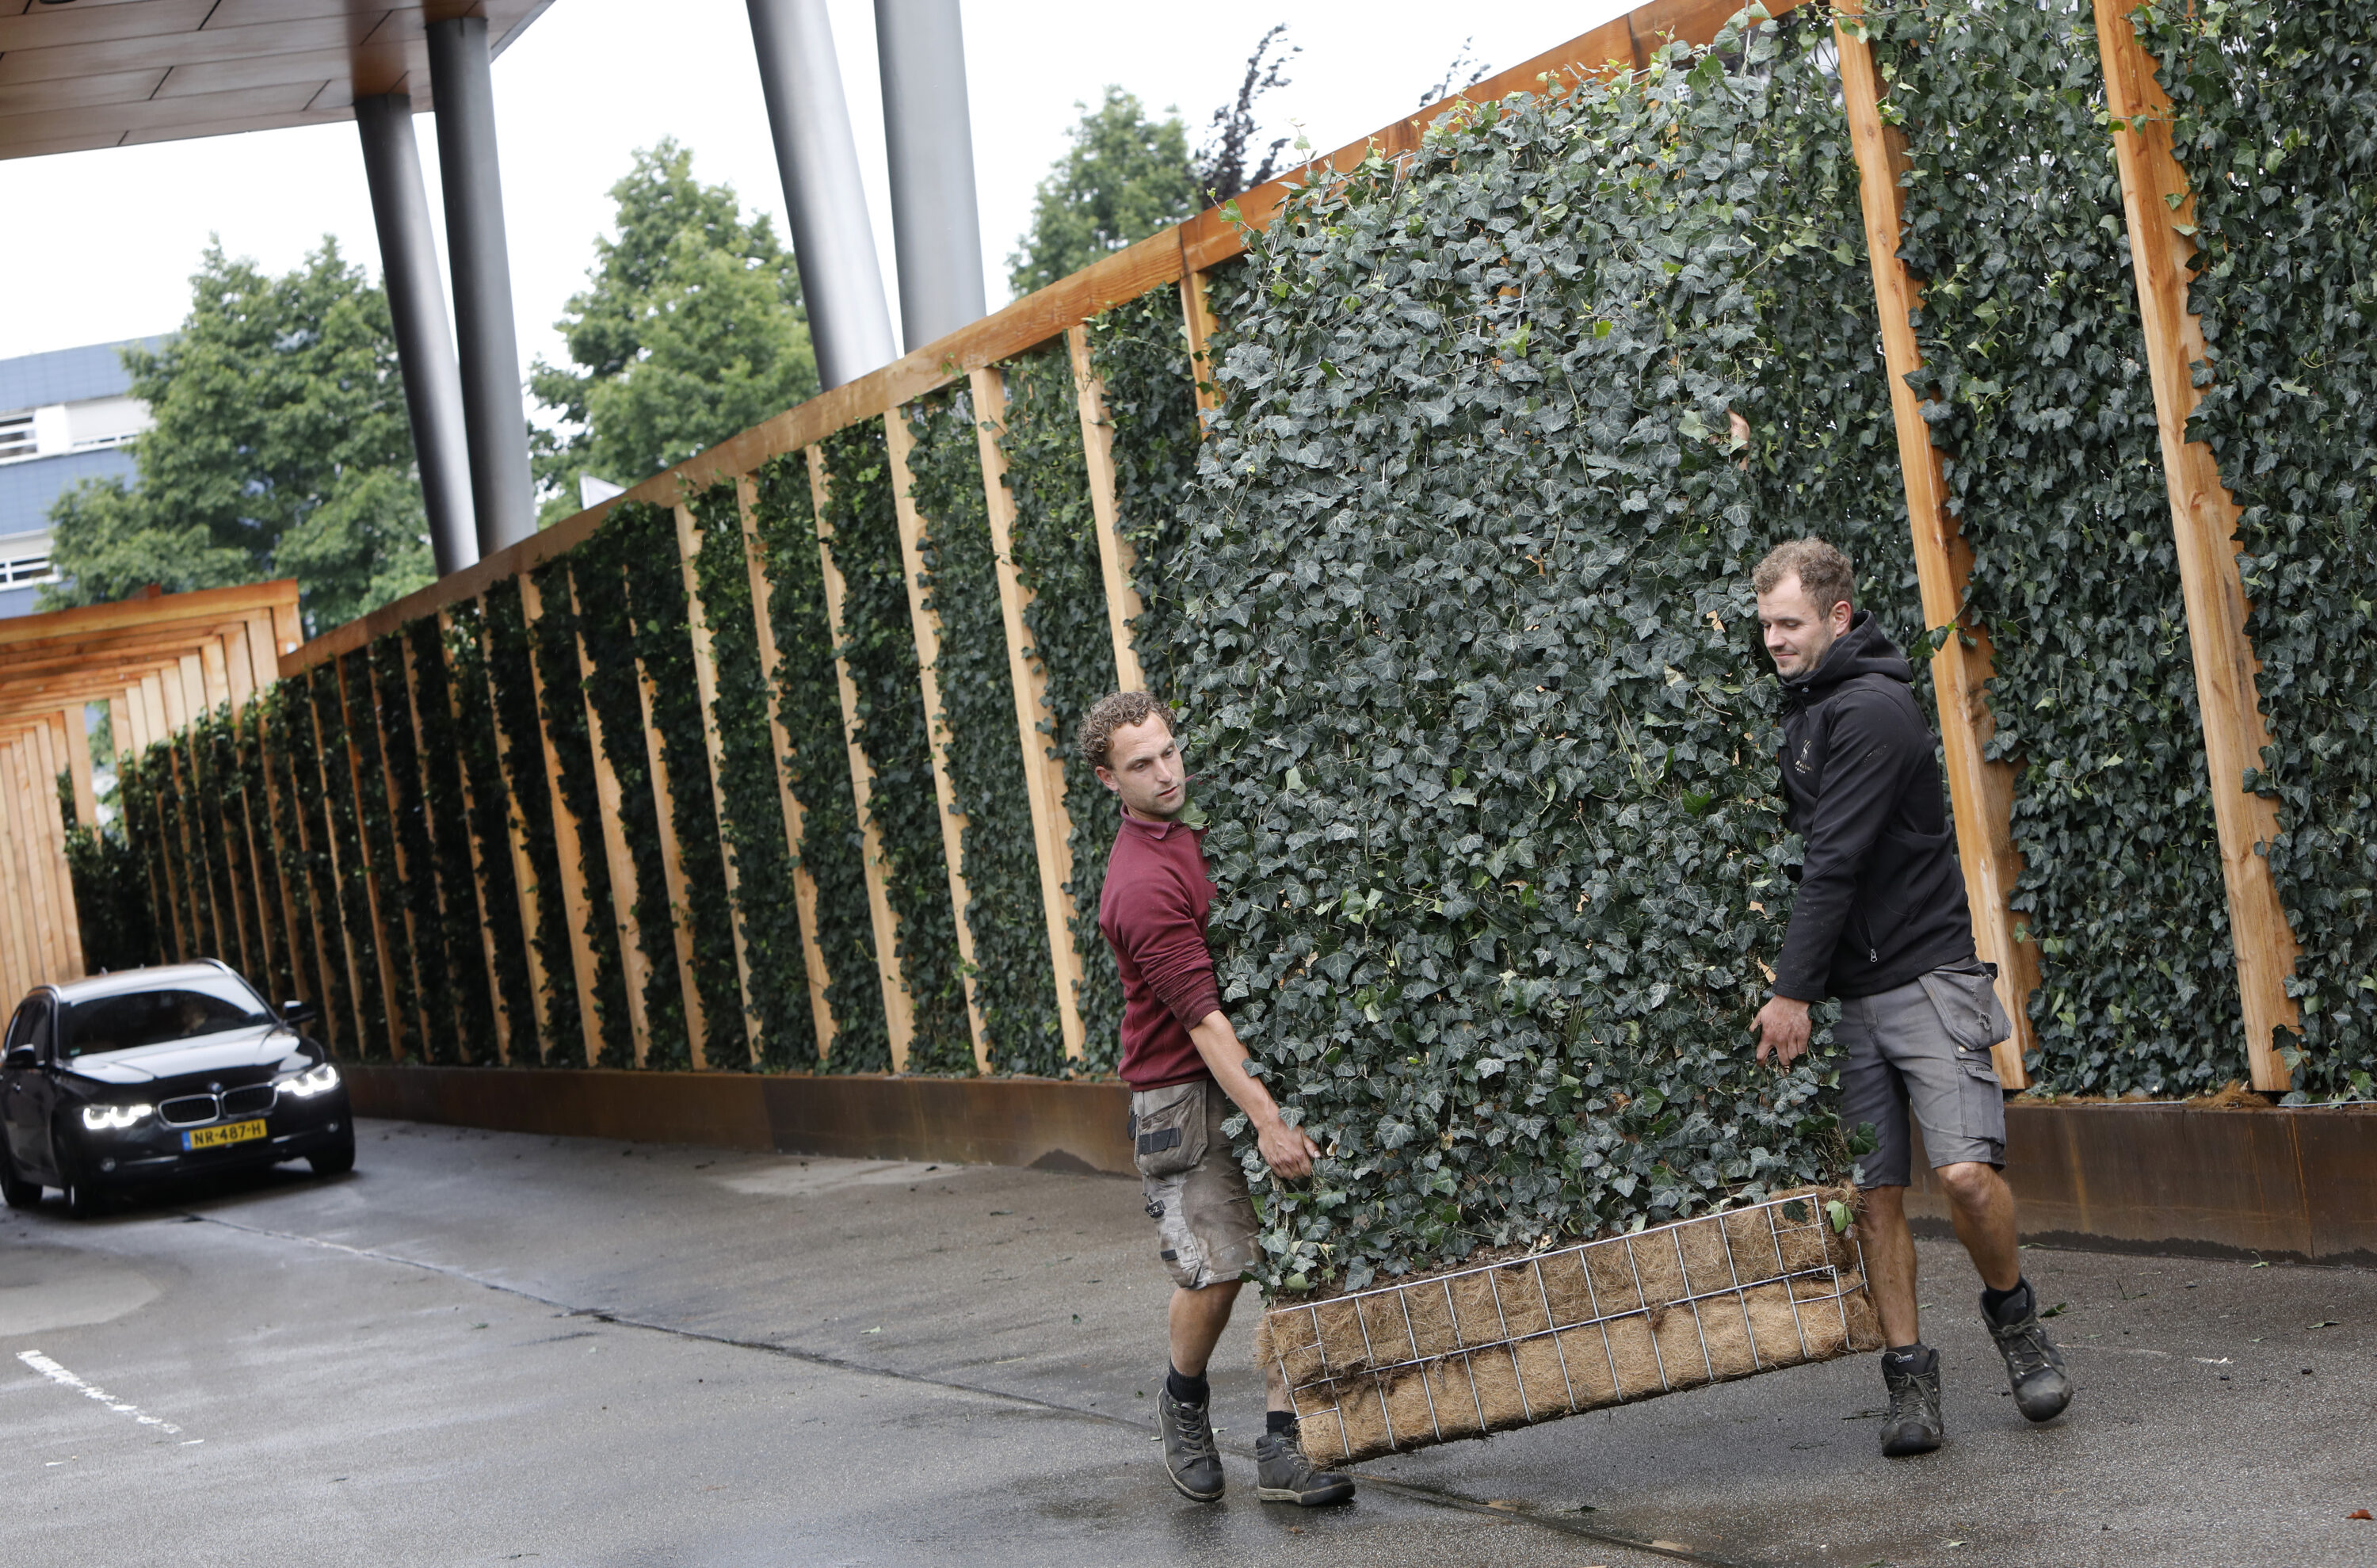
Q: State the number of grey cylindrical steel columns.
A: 4